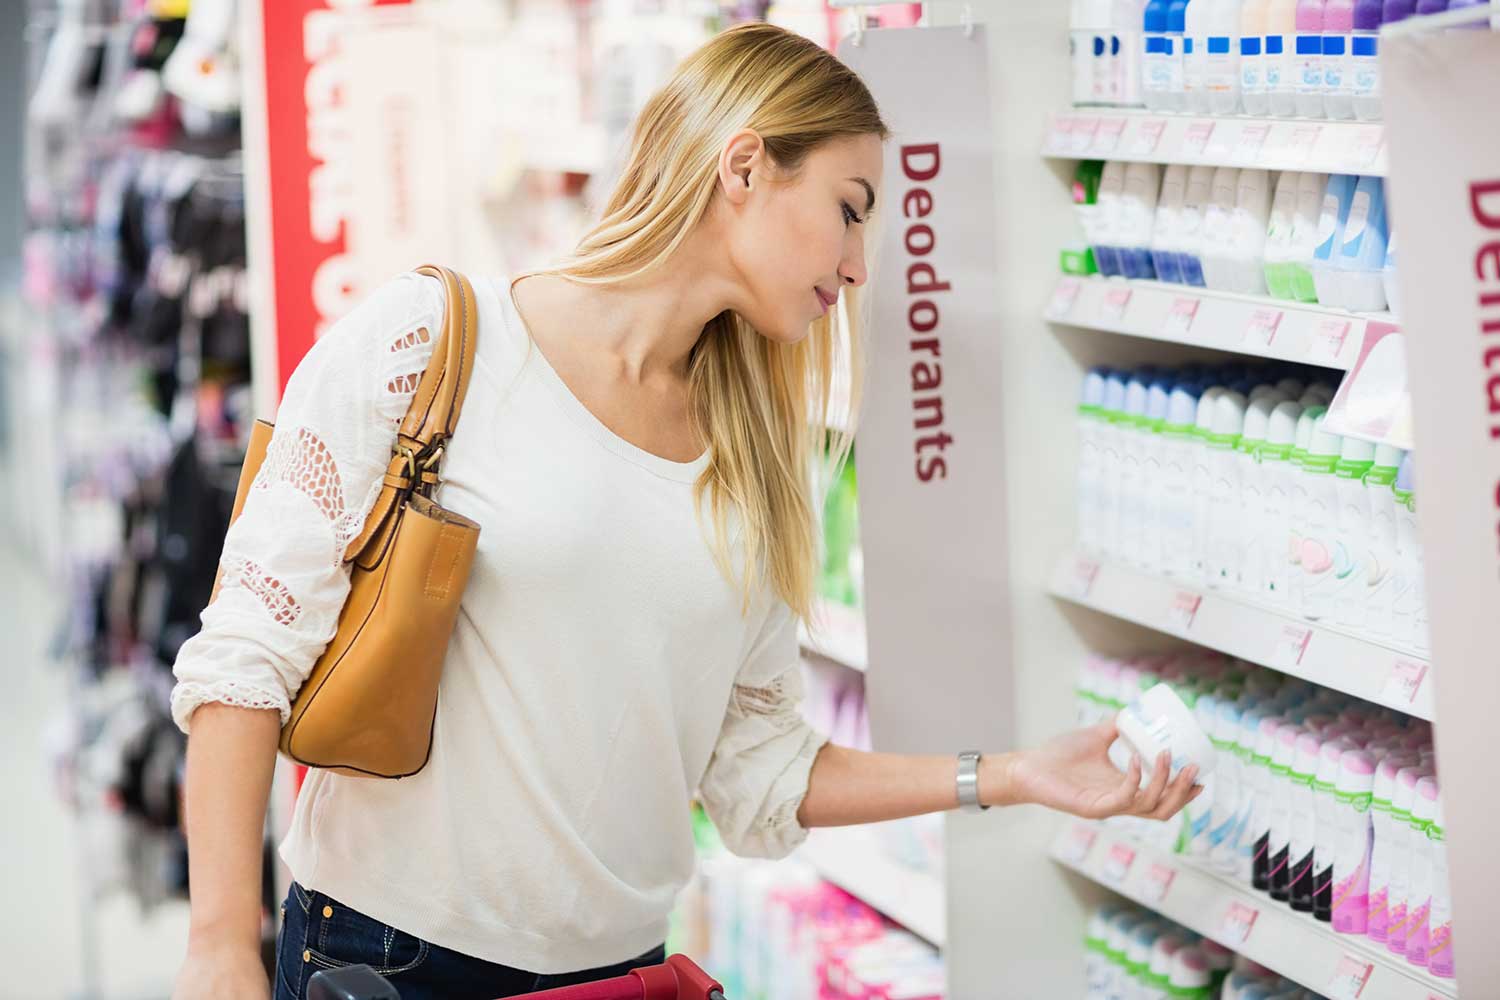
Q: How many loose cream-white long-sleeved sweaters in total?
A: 1